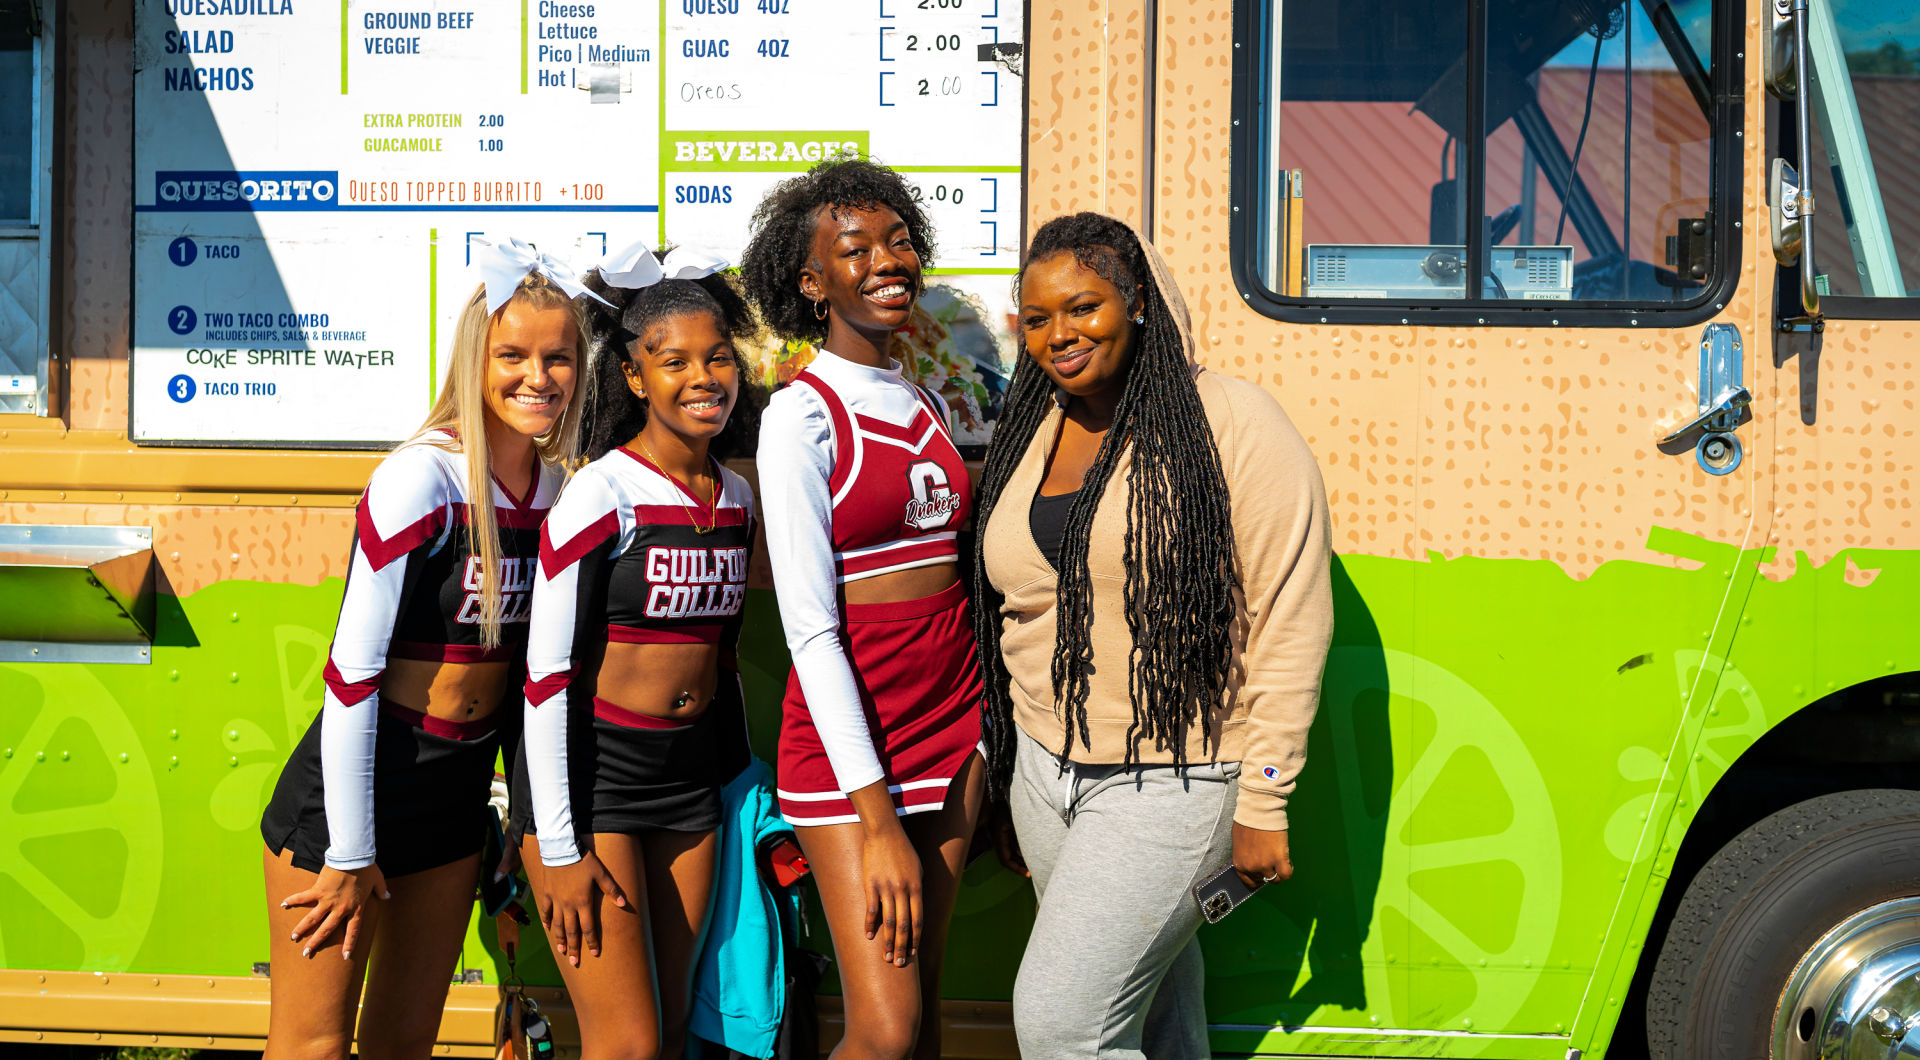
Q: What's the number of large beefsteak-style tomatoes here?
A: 0